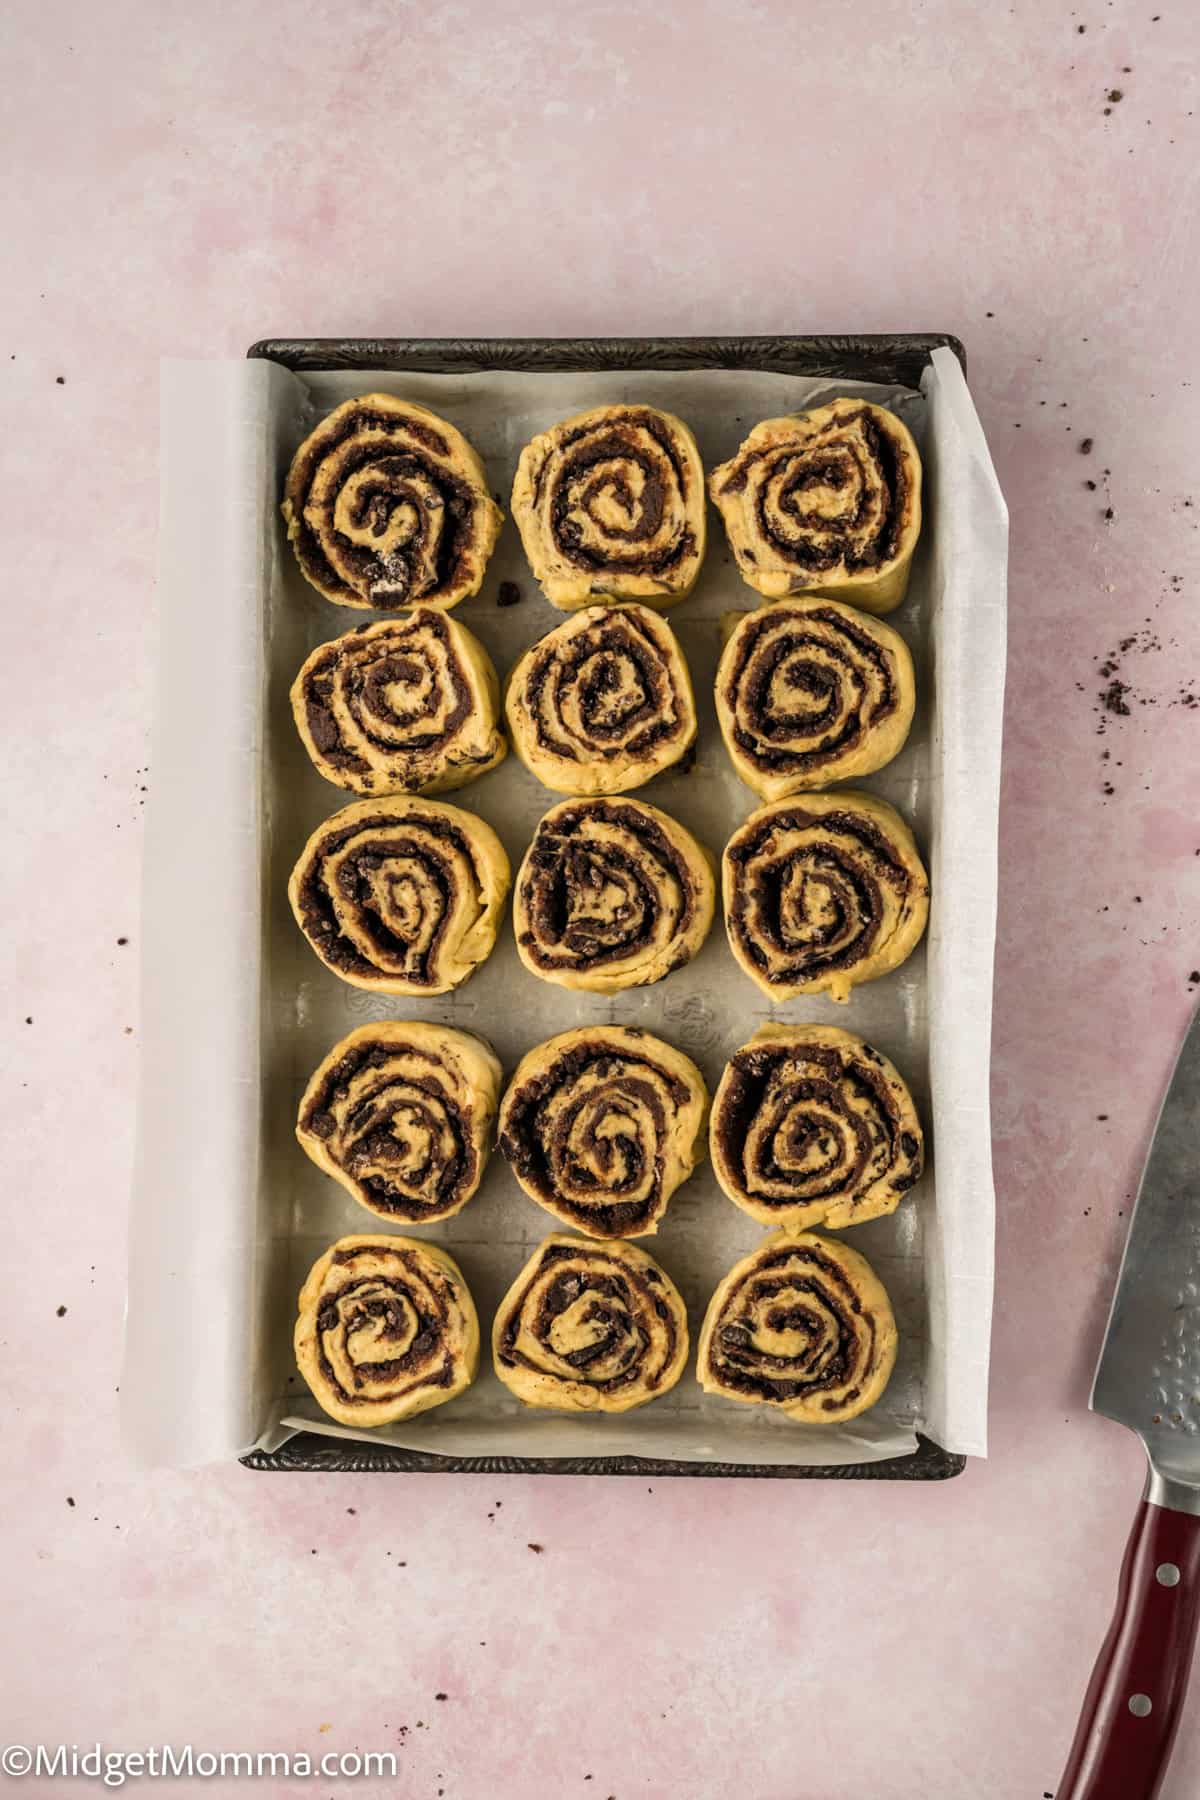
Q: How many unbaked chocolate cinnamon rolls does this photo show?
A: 15